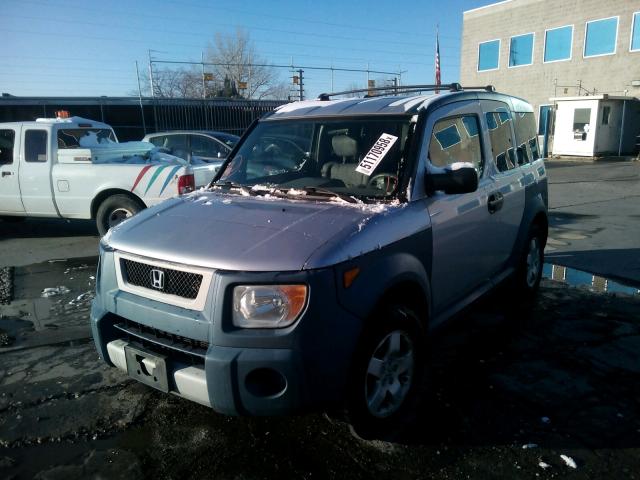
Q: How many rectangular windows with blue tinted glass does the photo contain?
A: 5